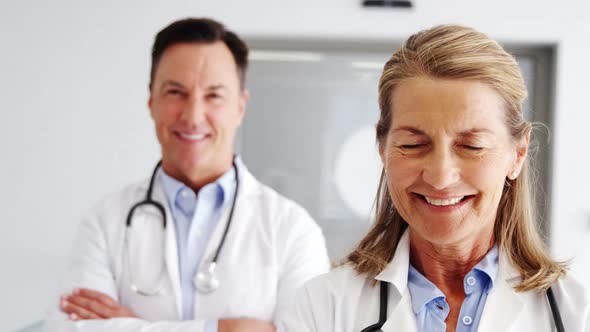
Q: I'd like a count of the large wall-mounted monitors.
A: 0